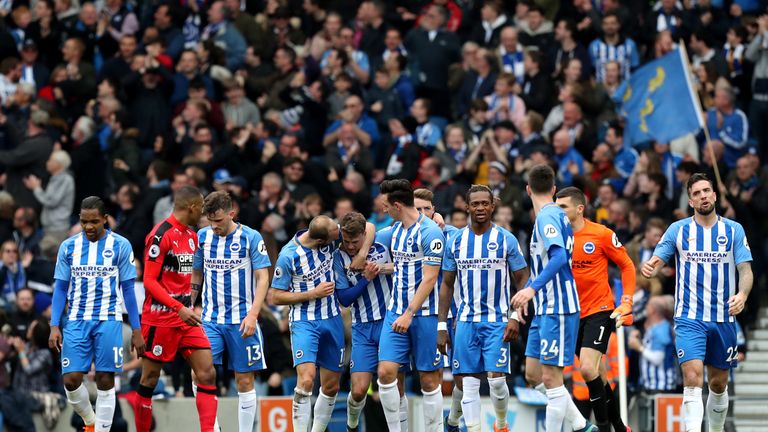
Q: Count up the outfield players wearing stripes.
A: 9